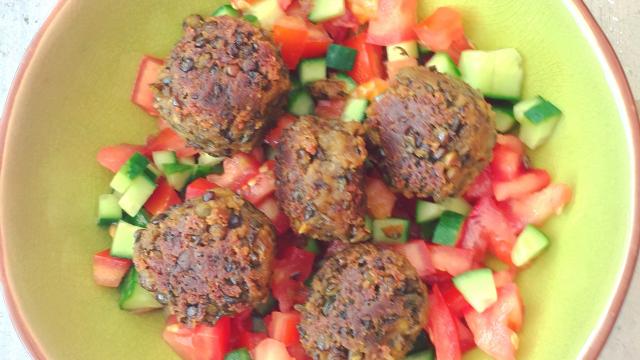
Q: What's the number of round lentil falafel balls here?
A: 5